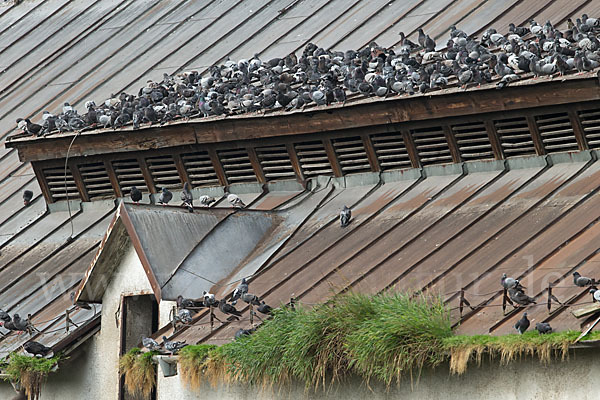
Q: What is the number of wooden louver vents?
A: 15